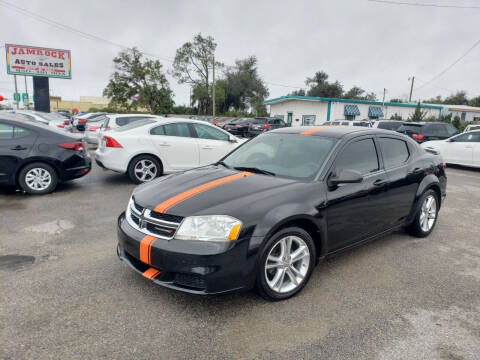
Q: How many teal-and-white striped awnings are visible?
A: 2